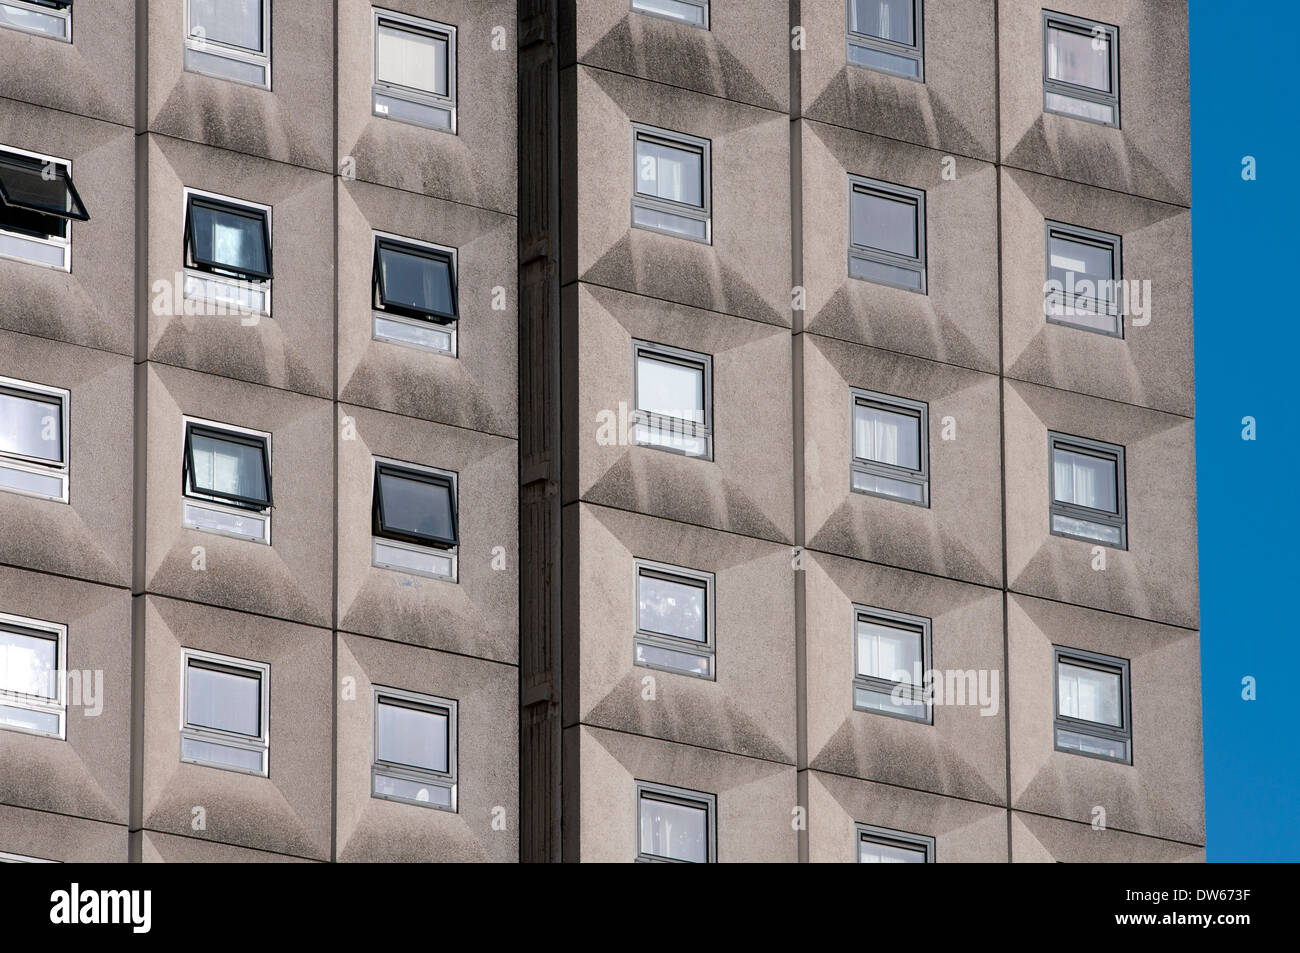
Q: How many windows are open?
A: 5